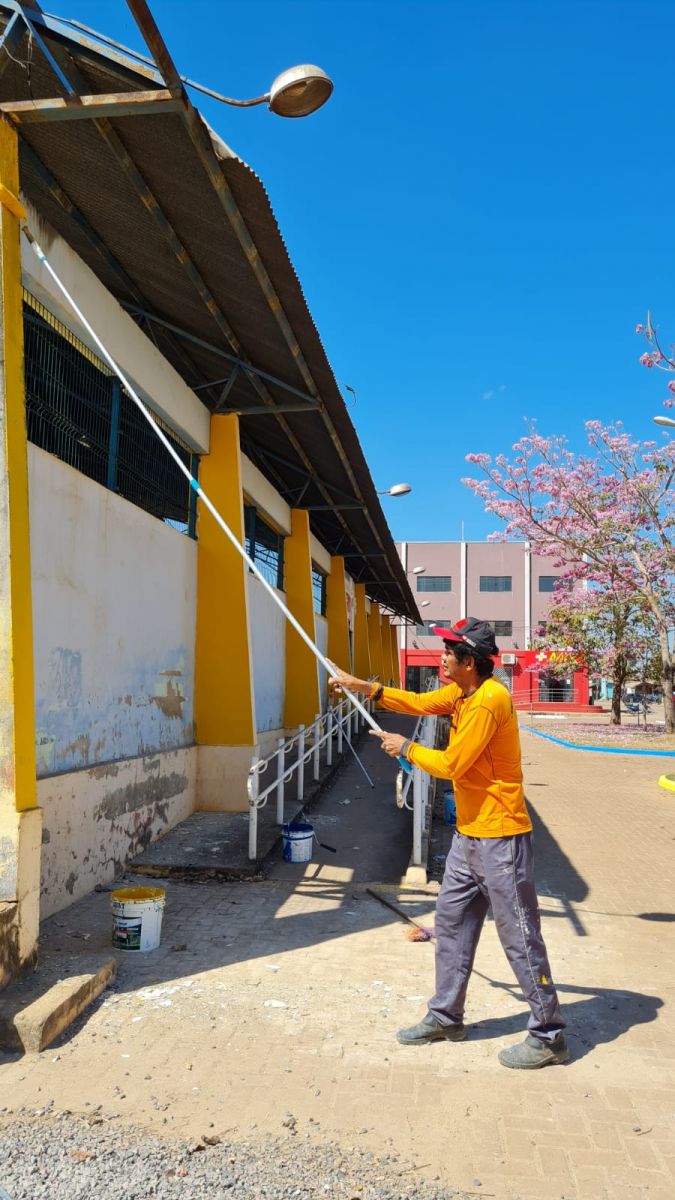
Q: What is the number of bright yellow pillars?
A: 8